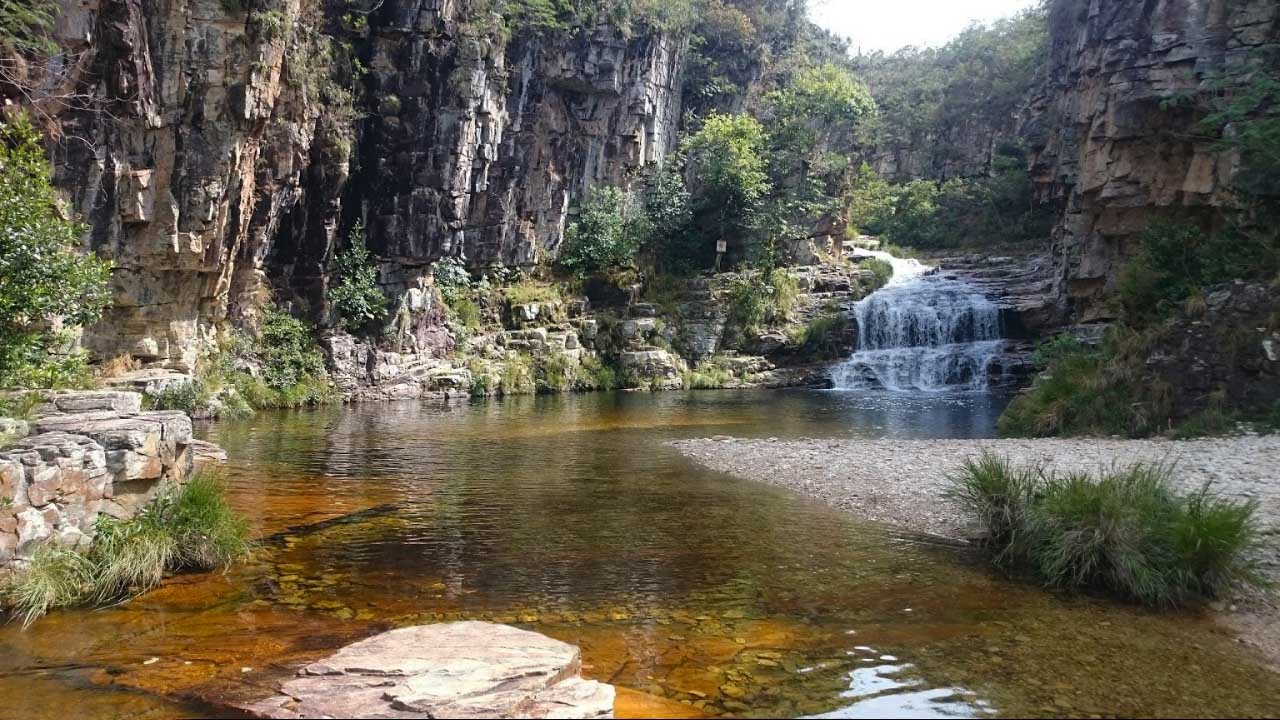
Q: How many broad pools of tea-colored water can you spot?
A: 1